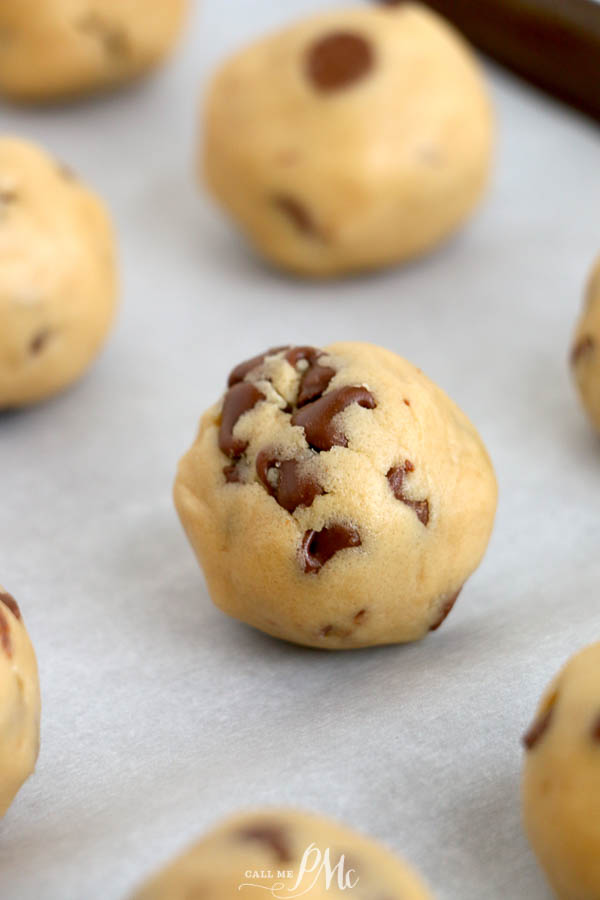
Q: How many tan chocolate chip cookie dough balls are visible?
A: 8